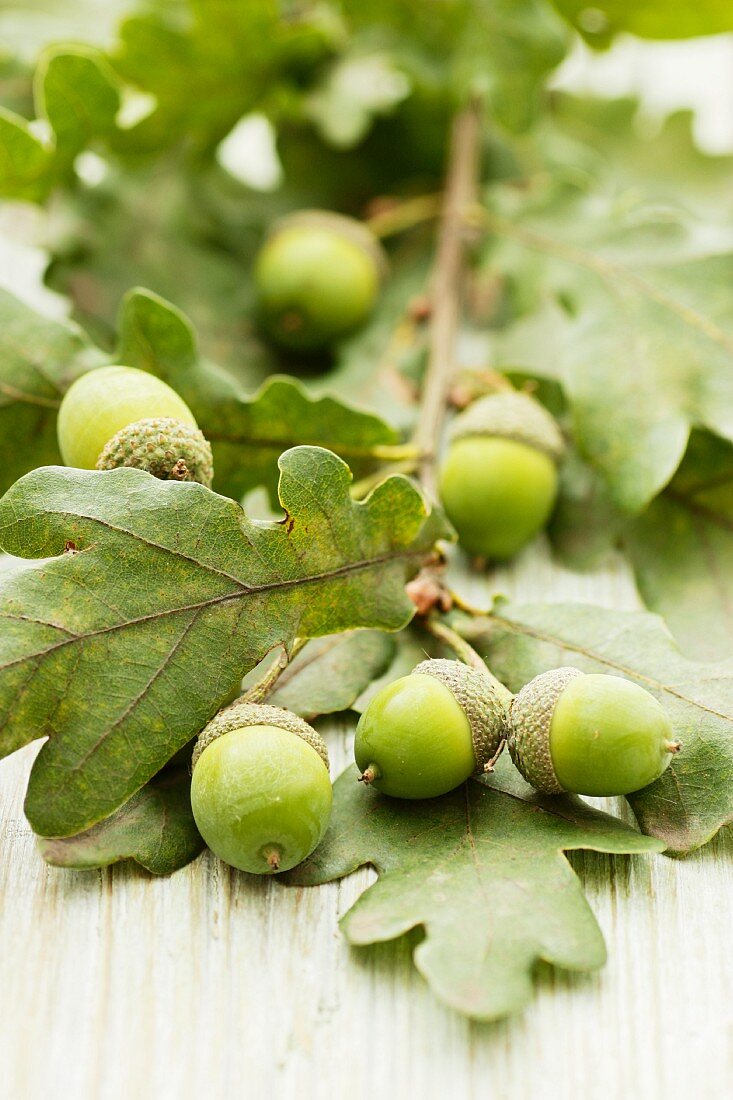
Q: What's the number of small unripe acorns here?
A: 6